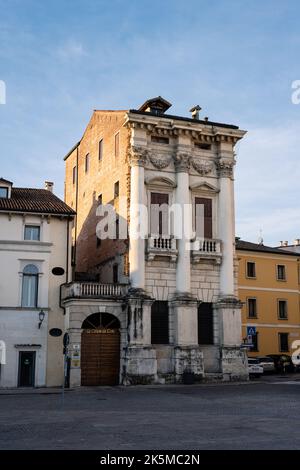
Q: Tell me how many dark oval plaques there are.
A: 2